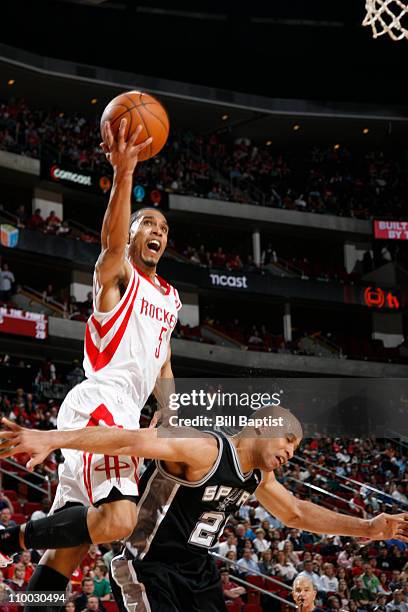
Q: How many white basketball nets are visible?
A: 1